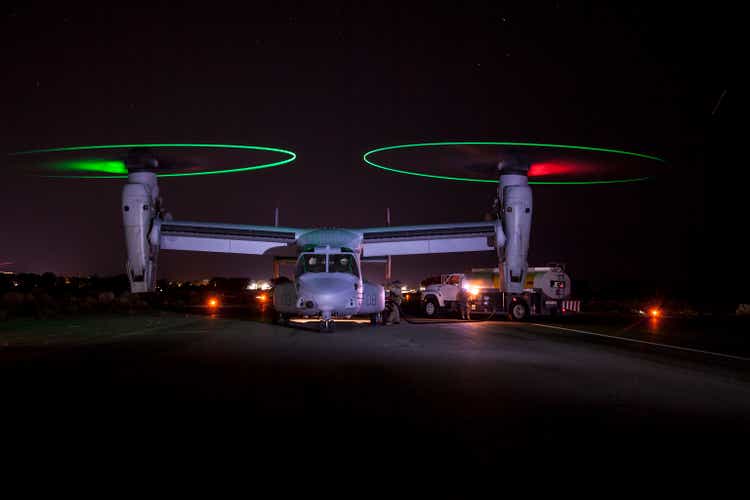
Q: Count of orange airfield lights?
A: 3